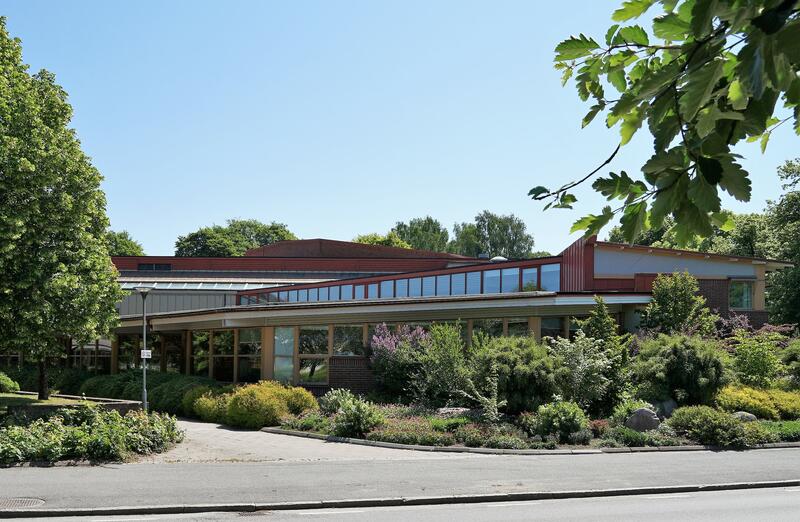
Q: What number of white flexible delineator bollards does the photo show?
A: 0